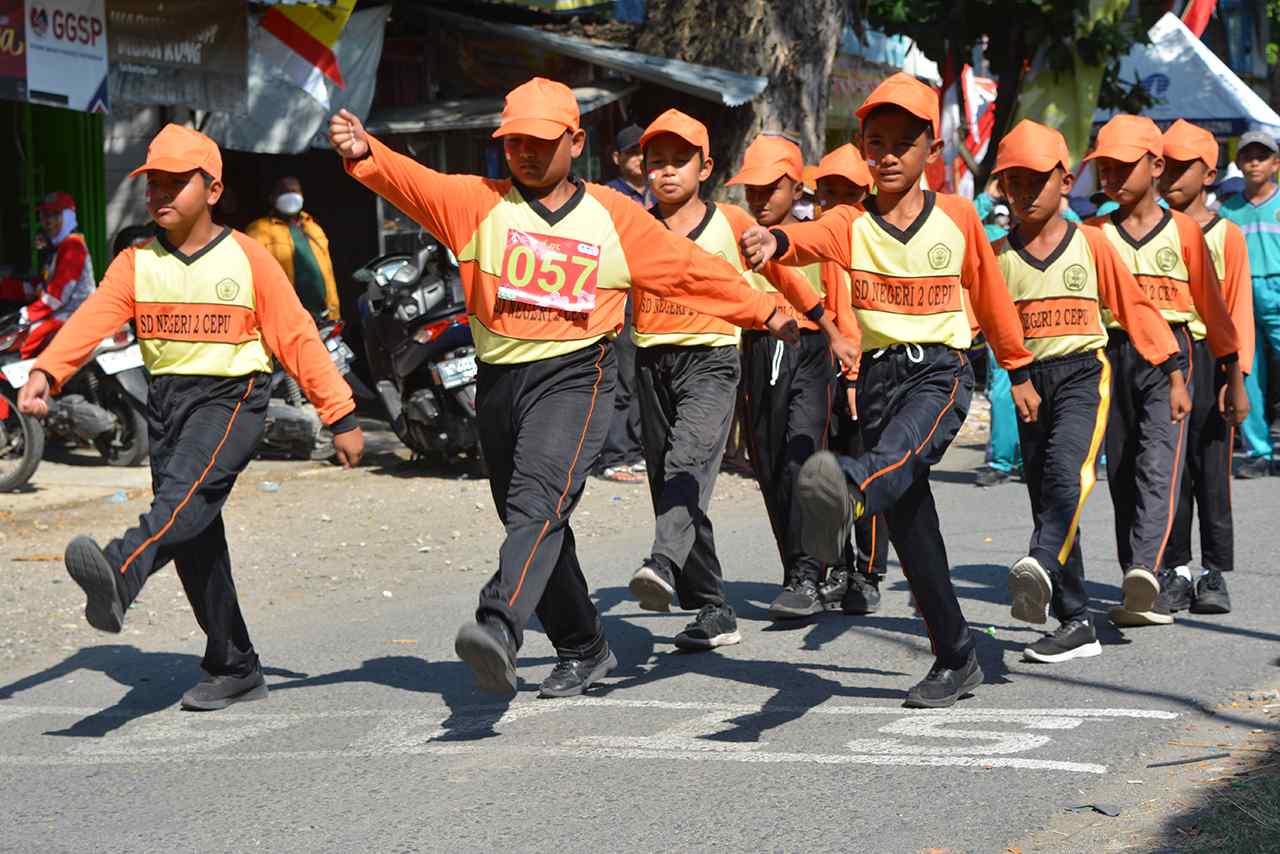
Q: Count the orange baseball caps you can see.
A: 9